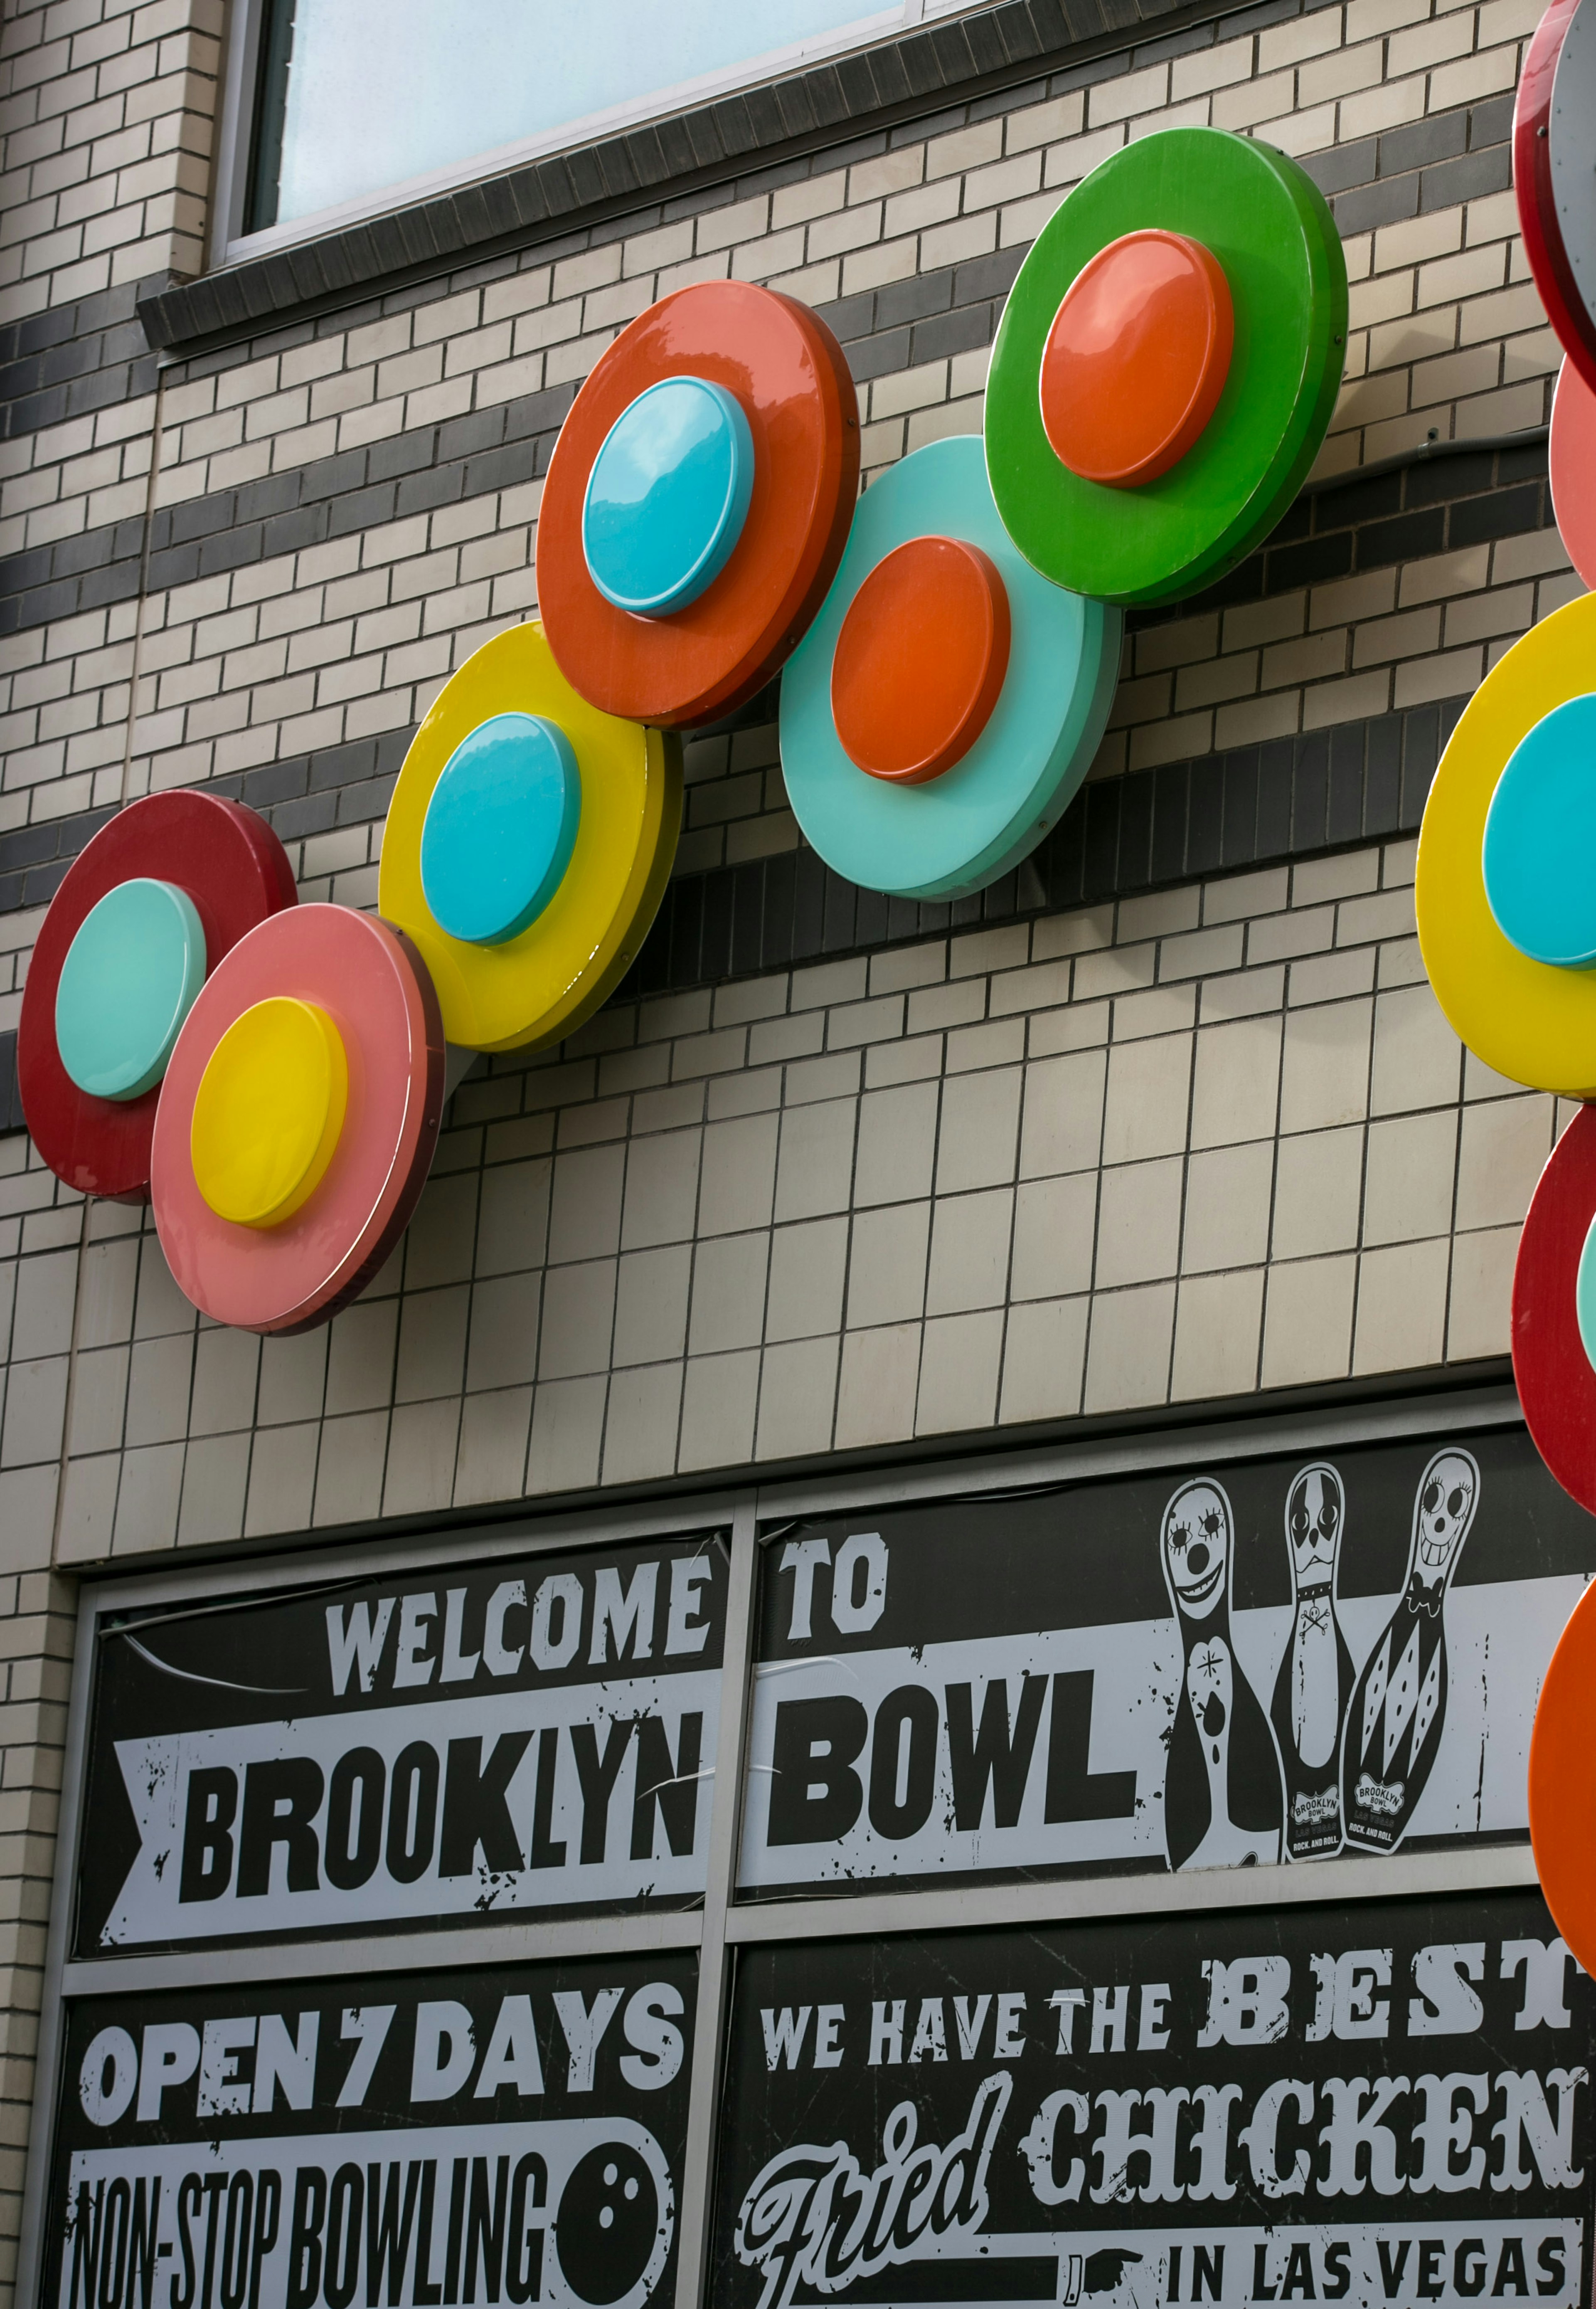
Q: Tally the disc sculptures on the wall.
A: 11